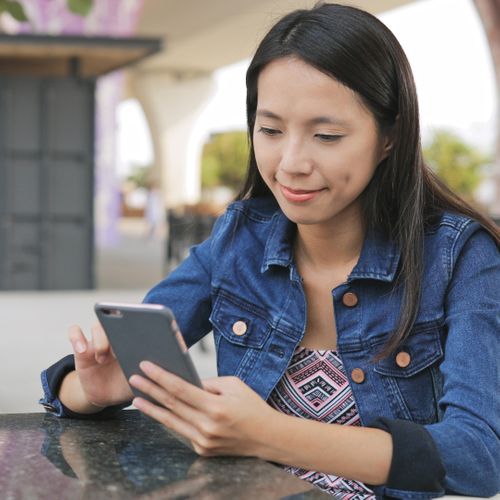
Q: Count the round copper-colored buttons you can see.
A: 4